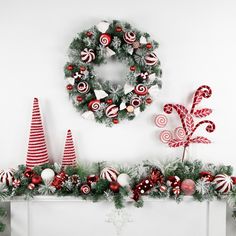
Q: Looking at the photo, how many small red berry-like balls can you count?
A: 11